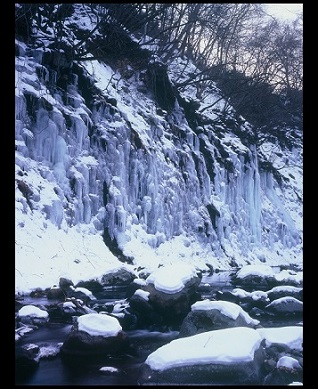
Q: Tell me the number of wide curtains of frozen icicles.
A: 1